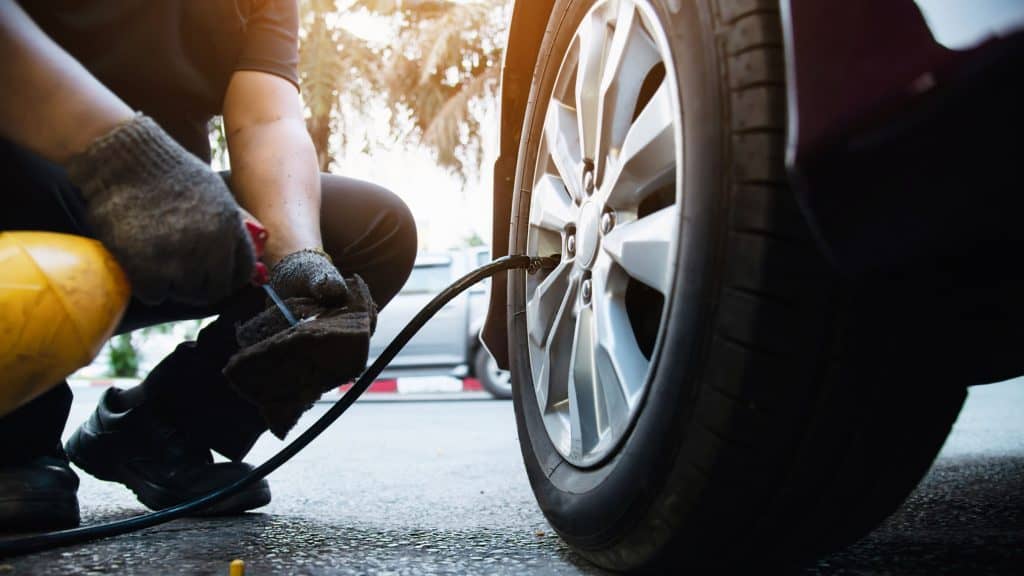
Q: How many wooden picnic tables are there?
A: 0